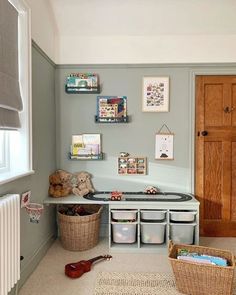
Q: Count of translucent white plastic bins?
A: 6